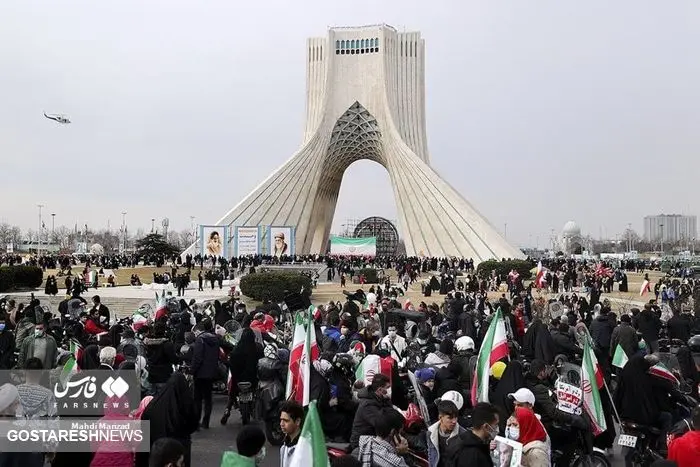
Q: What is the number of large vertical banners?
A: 3